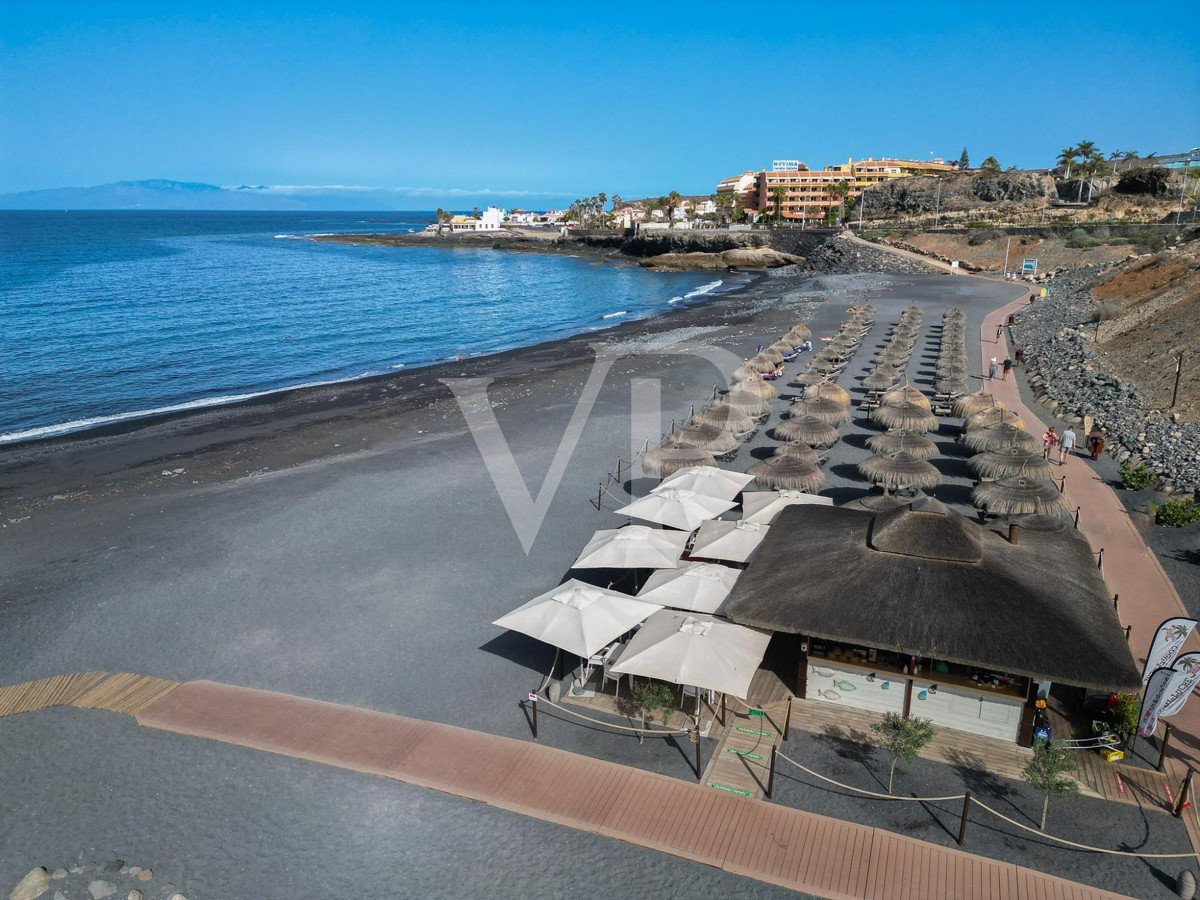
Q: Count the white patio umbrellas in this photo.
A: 8